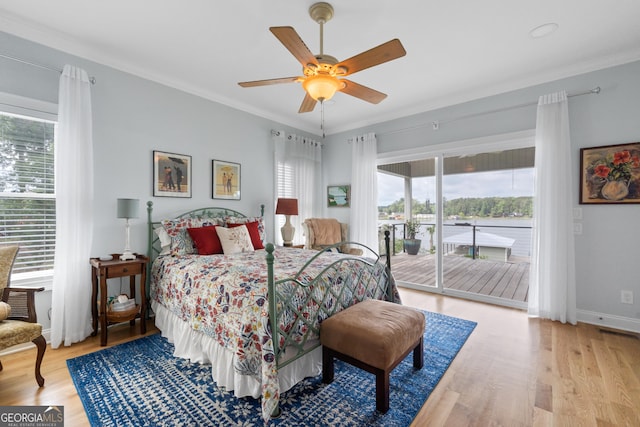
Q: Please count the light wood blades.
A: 5